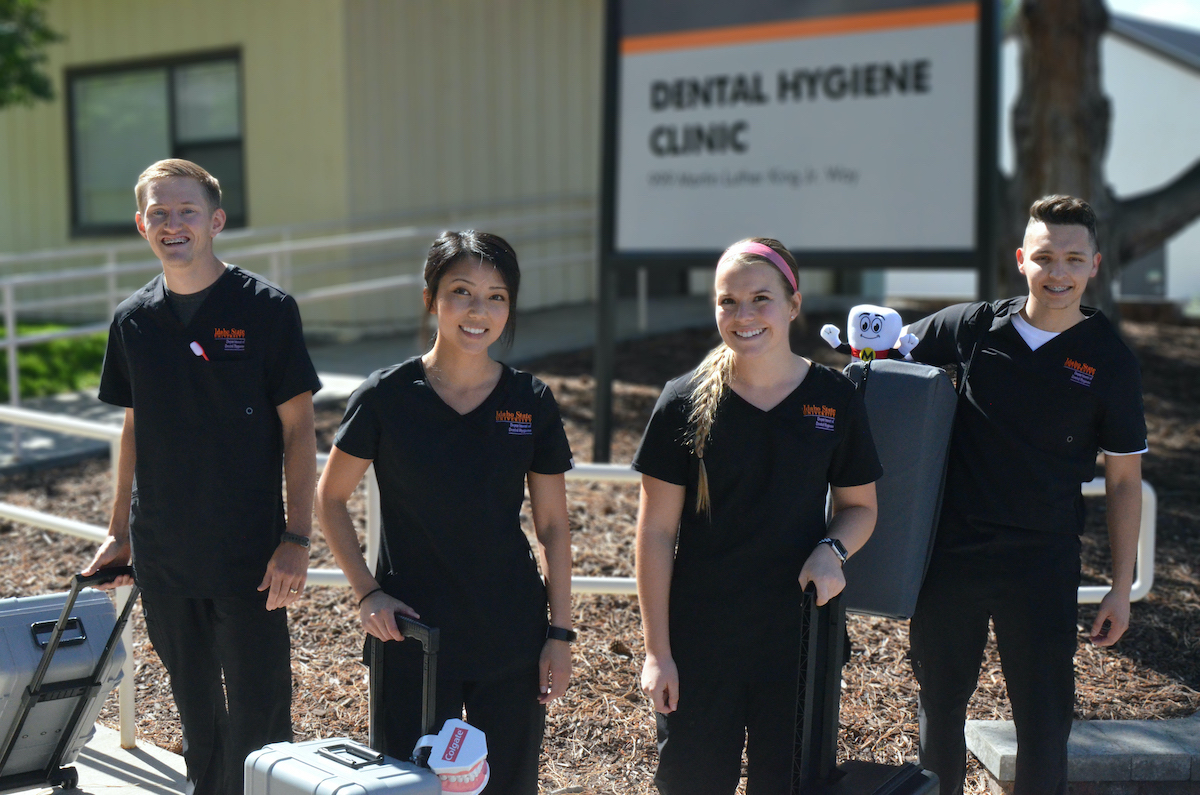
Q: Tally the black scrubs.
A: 4